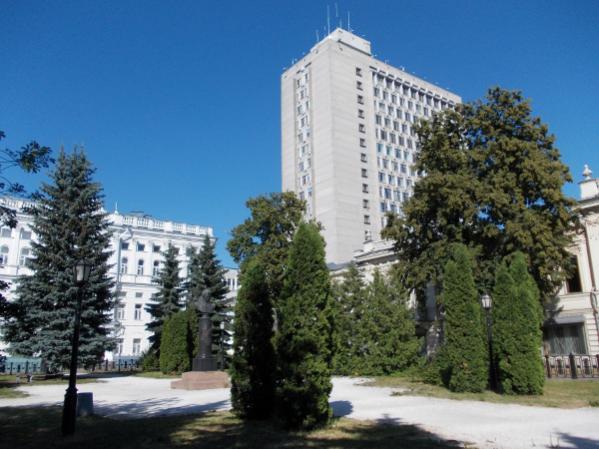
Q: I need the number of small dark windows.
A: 12